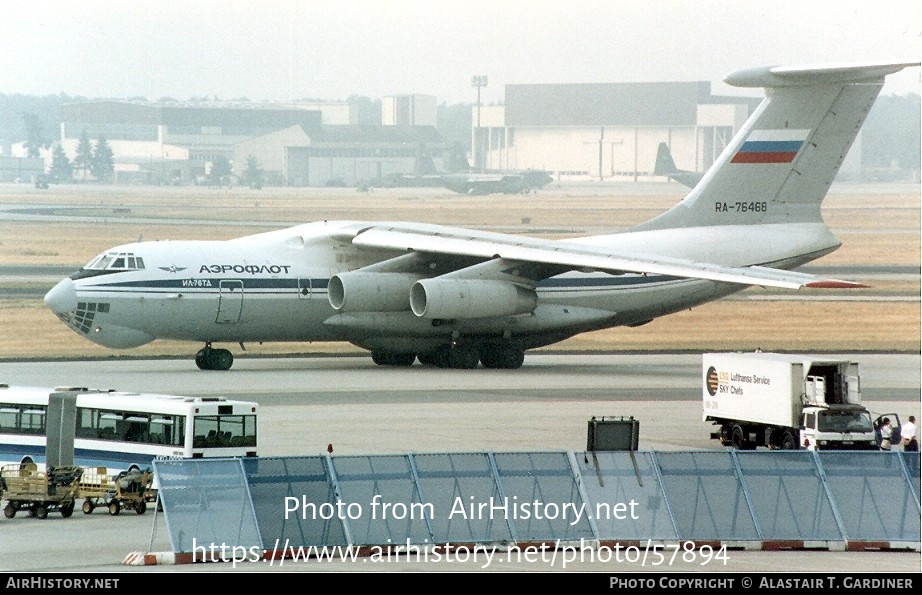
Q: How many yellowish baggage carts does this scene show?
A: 2